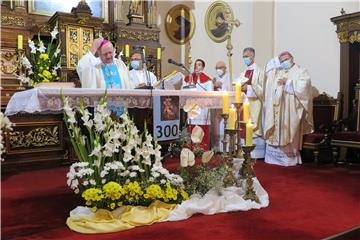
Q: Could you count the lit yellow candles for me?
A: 5